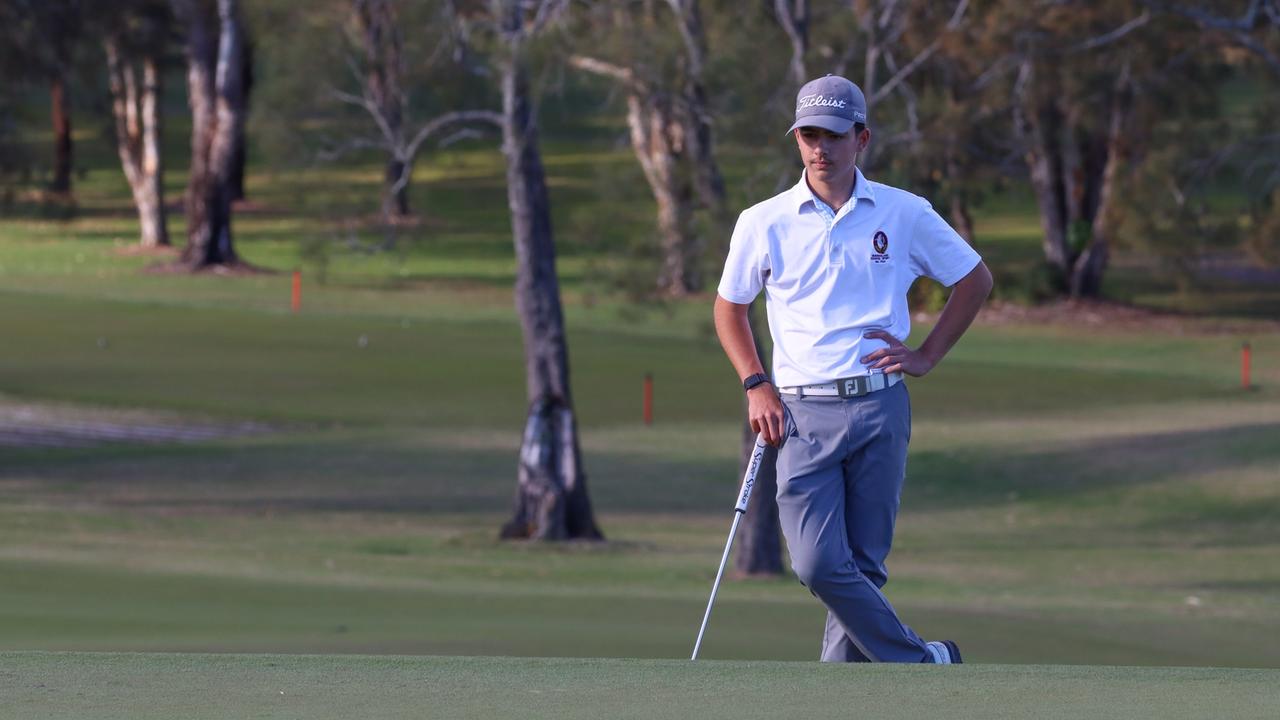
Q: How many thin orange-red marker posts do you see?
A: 3